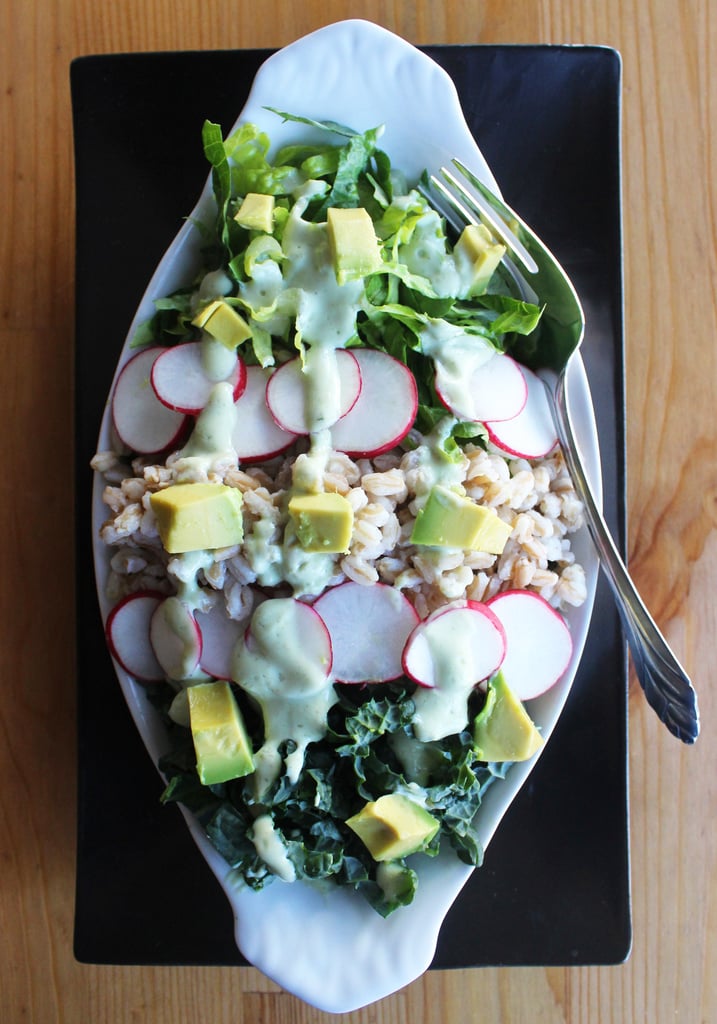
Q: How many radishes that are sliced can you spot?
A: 14